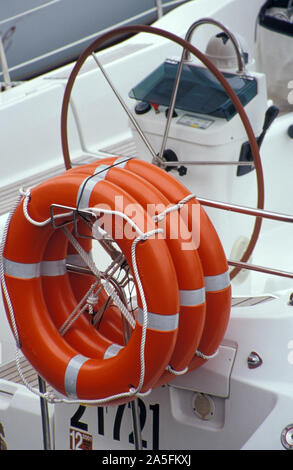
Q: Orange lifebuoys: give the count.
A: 3